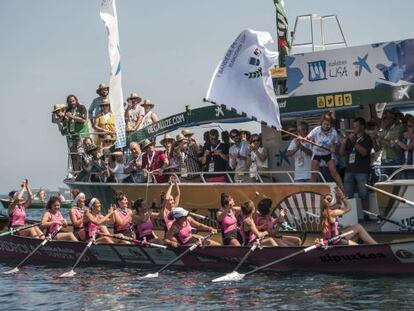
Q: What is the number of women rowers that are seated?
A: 12